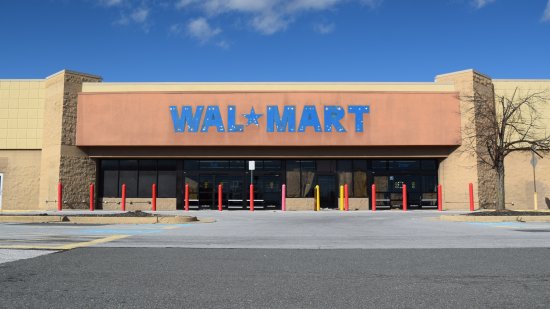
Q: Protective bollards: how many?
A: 15